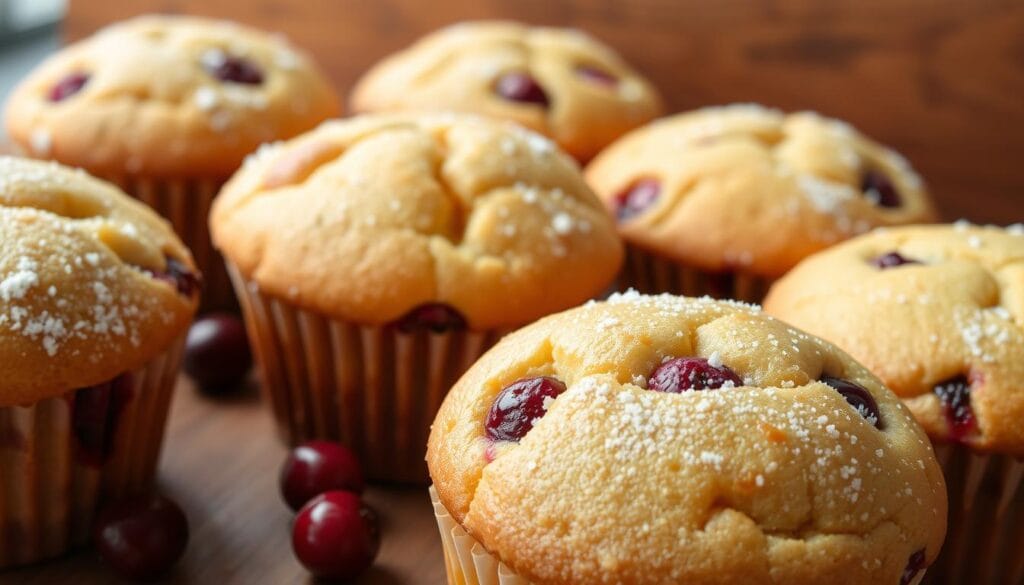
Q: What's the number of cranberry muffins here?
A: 7